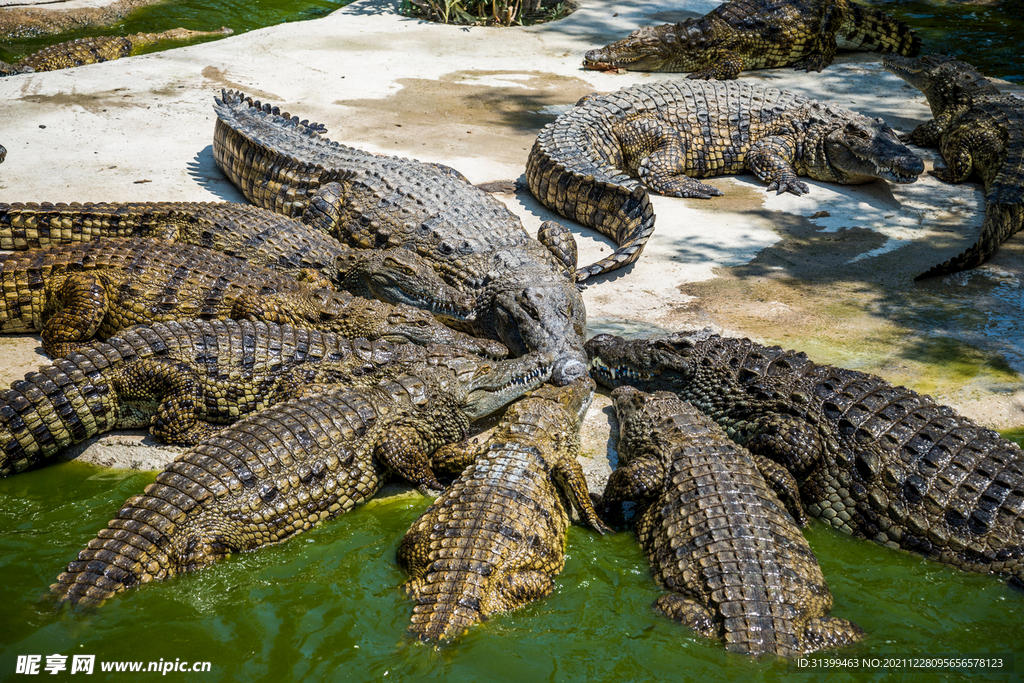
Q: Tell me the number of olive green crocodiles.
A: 12